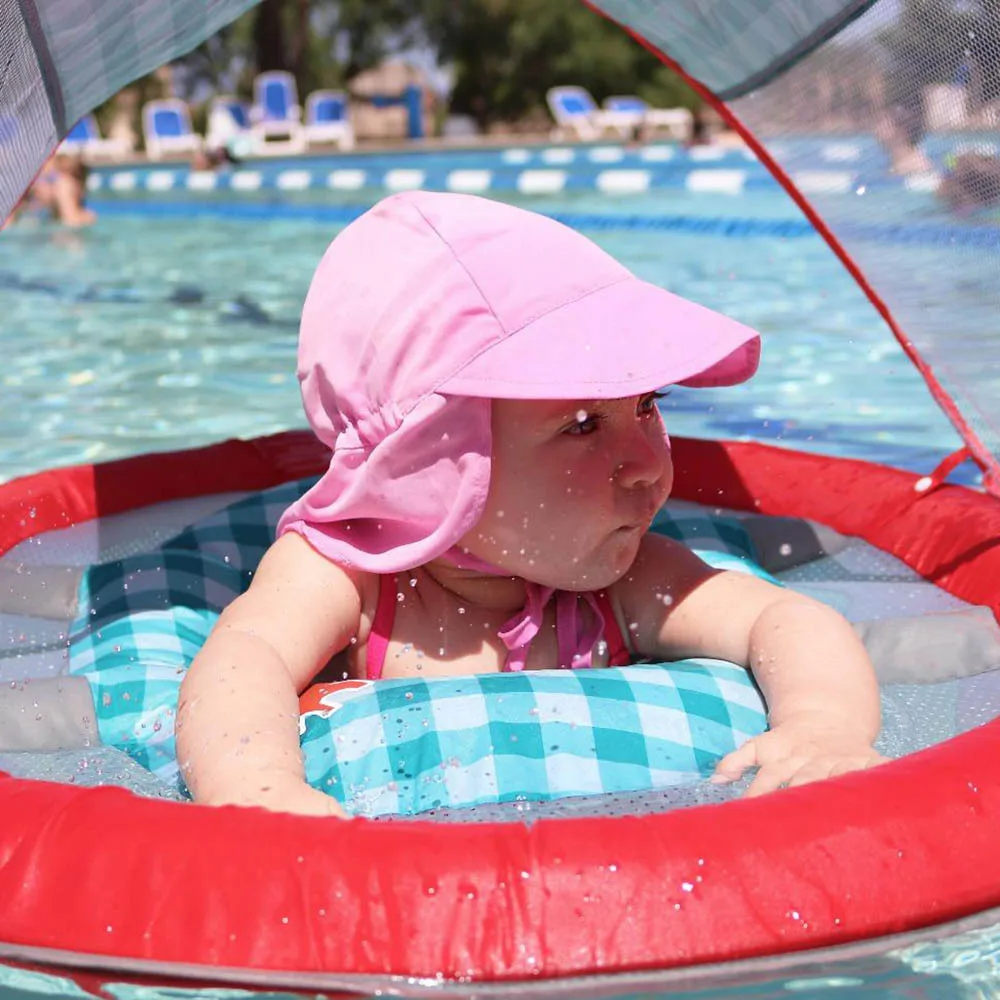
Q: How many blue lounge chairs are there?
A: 7